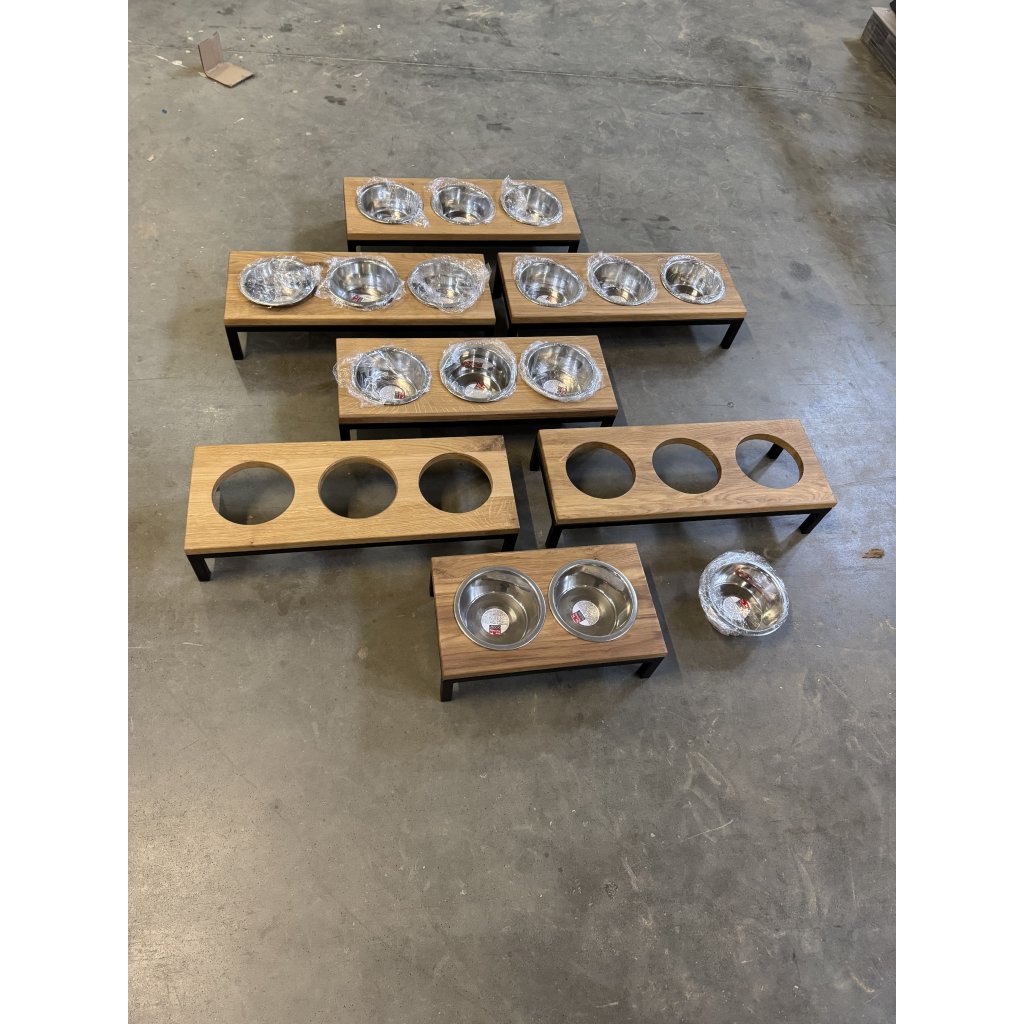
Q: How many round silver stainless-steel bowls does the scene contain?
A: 15